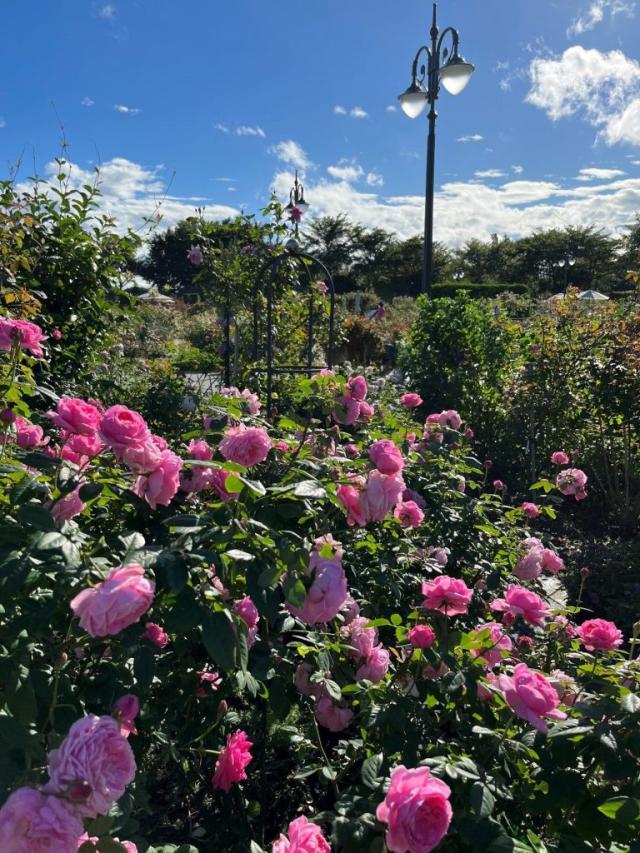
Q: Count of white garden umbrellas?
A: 3